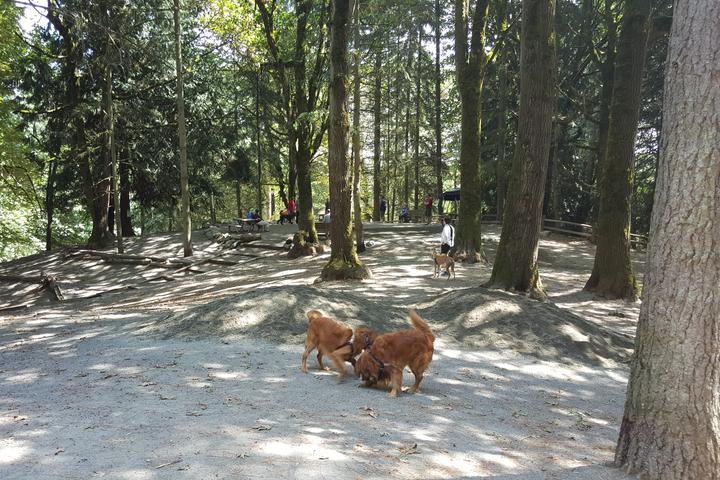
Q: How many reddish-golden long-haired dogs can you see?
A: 2